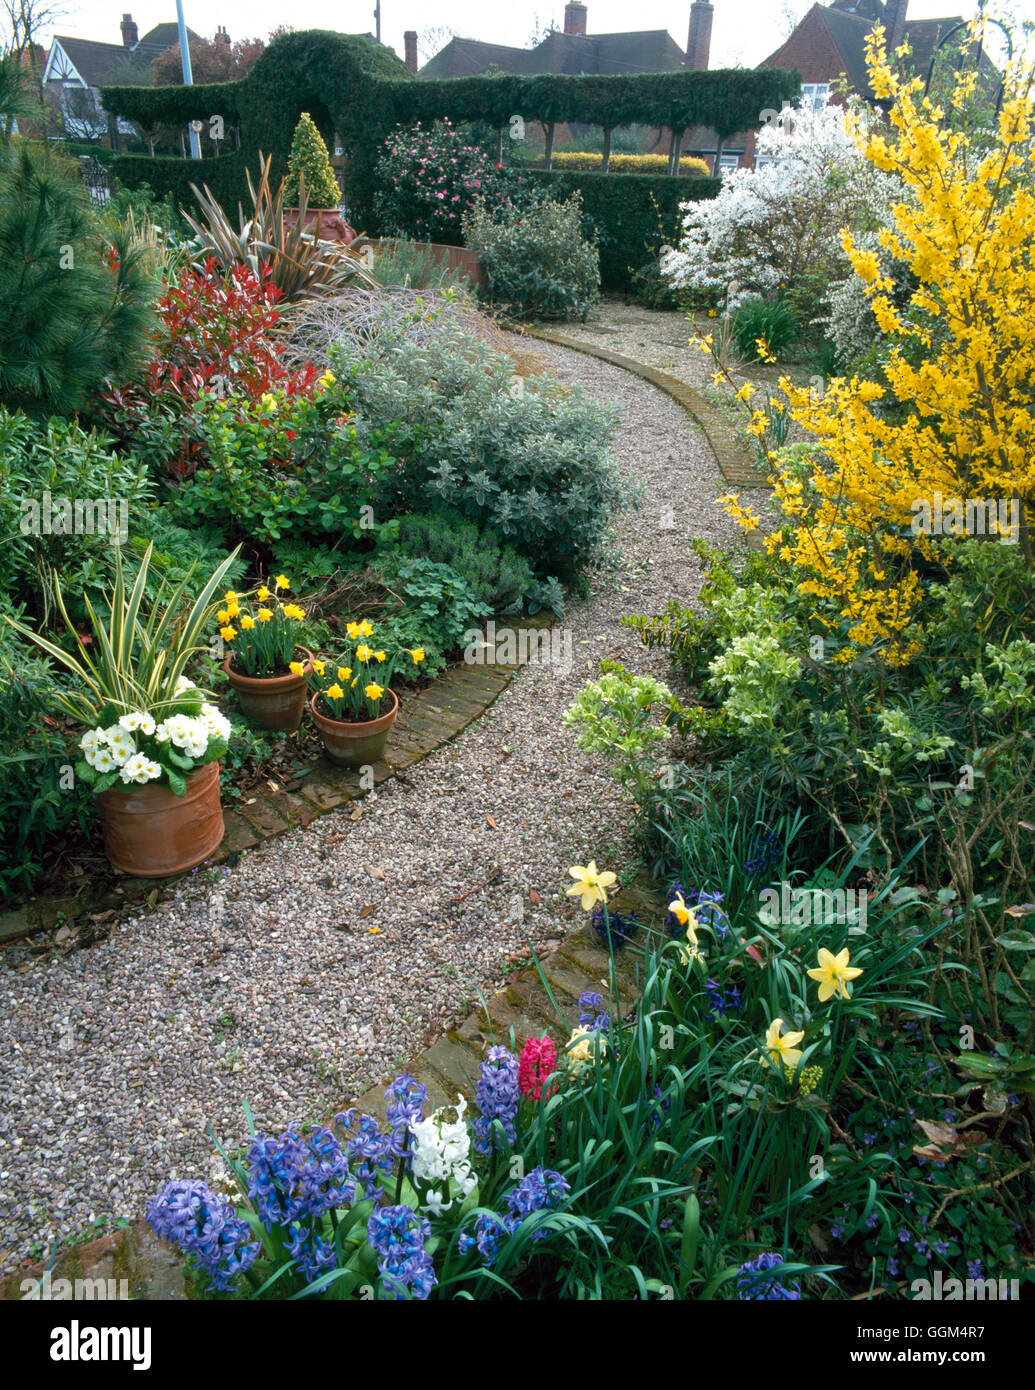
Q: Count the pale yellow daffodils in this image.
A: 4